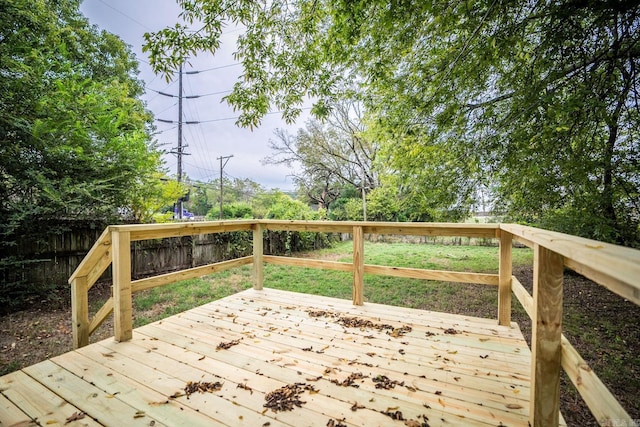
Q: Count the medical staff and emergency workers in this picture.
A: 0